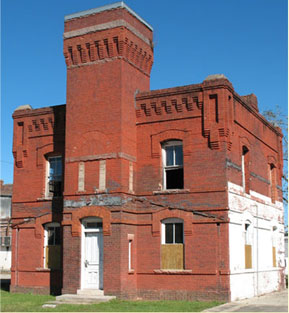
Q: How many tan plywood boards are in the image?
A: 4